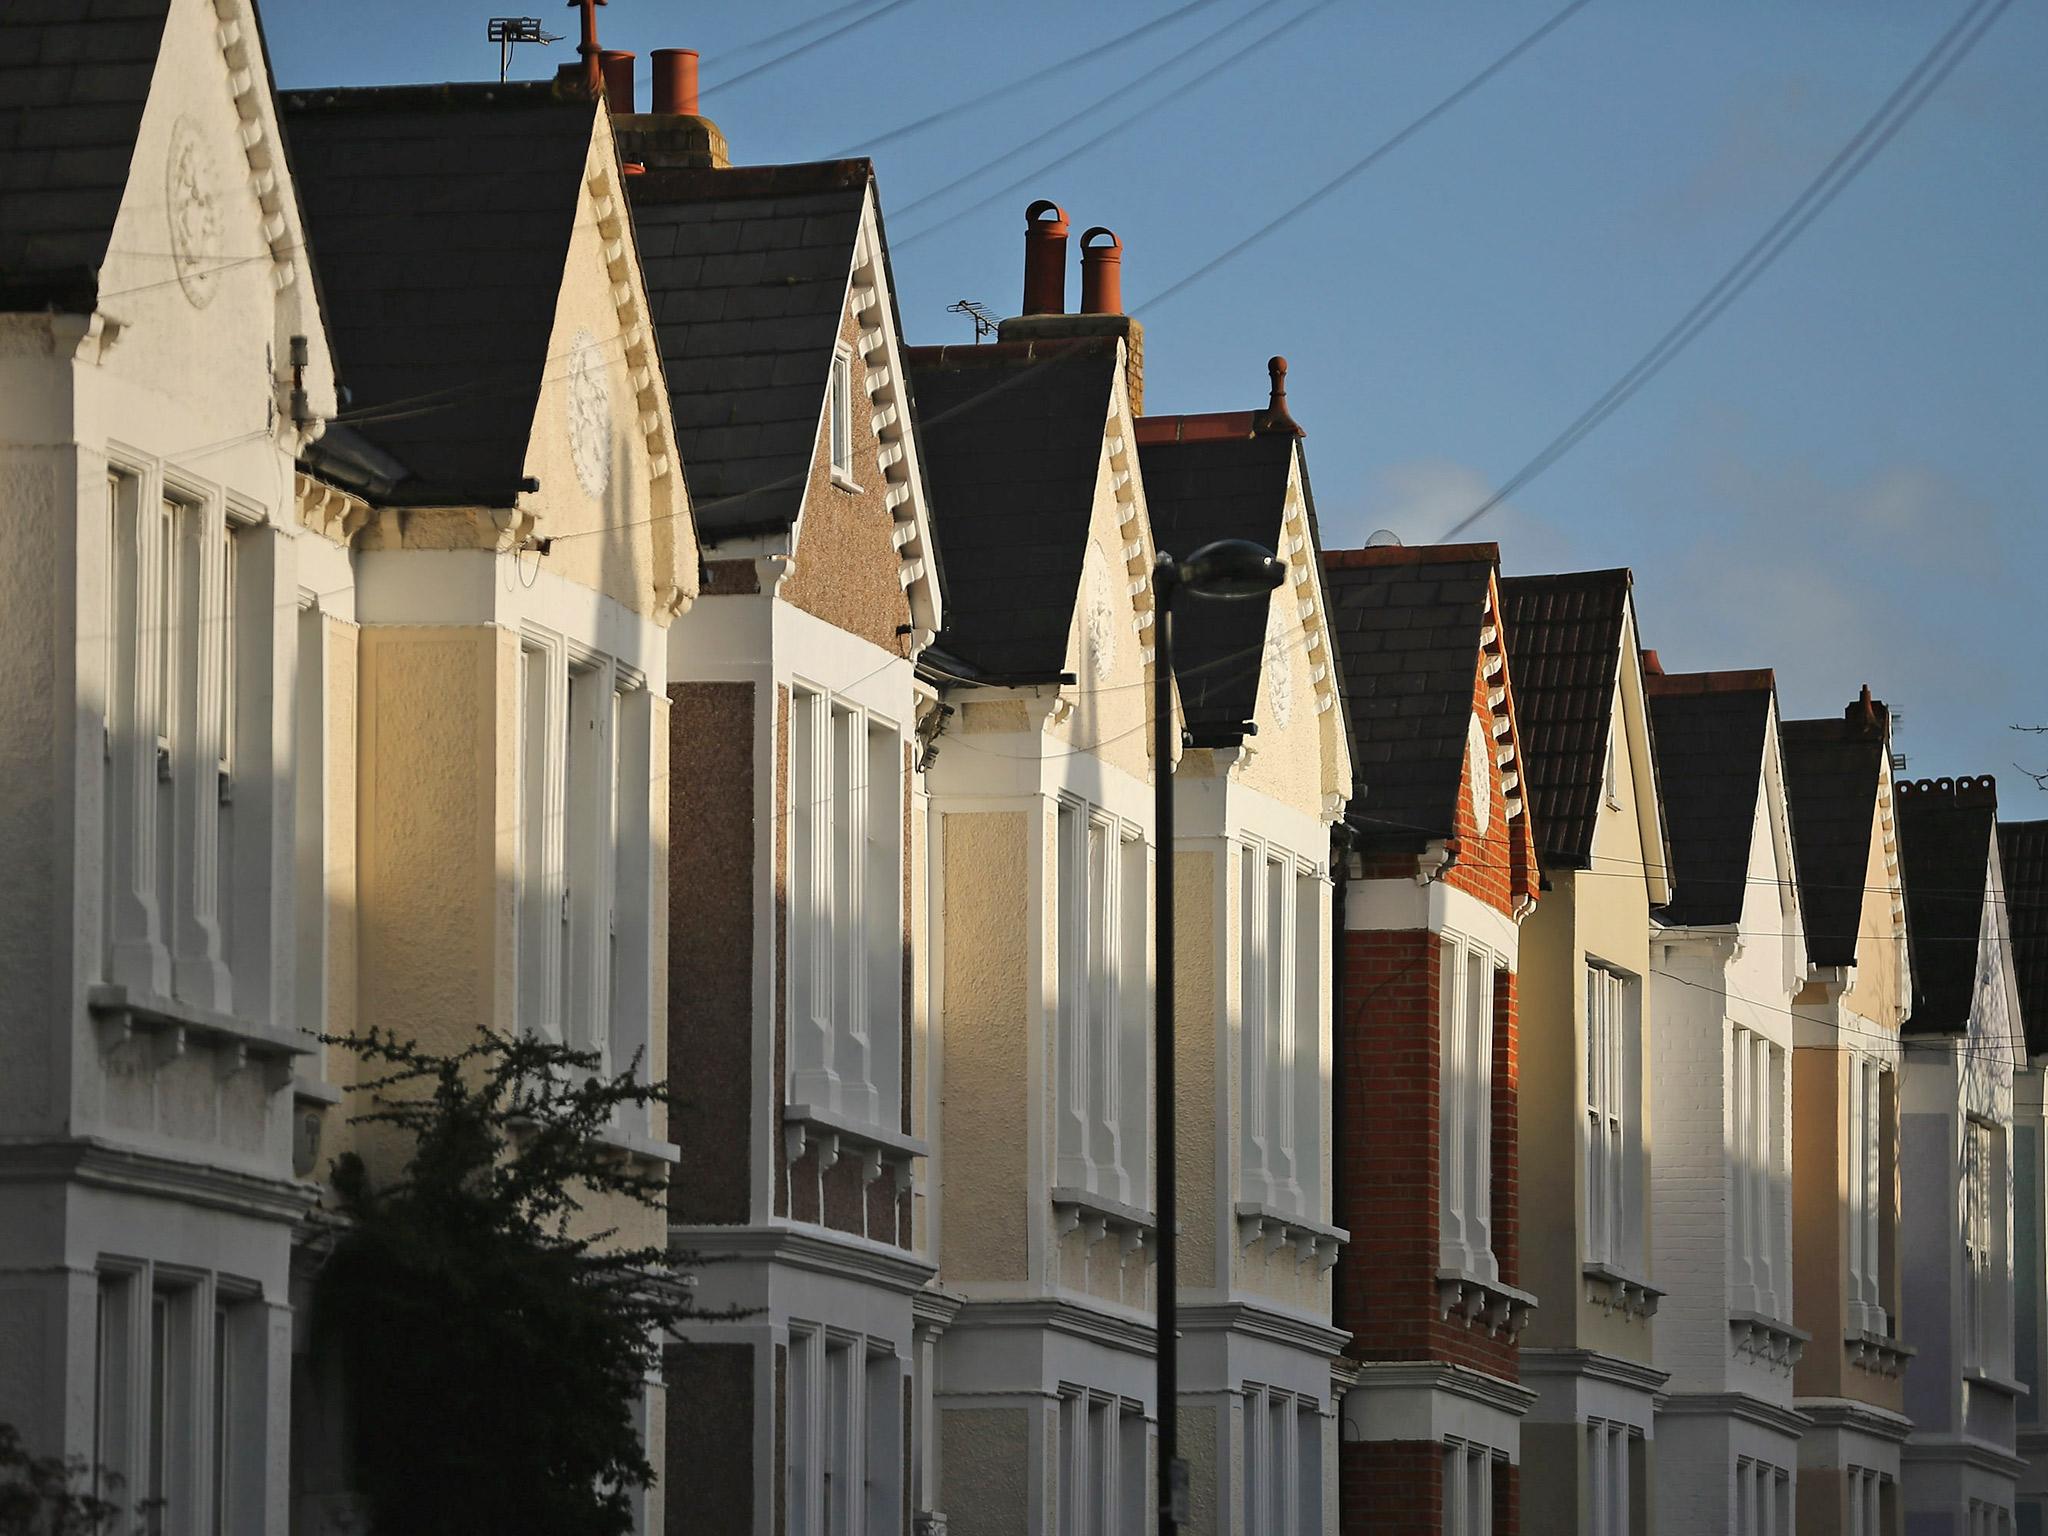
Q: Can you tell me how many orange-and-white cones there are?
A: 0